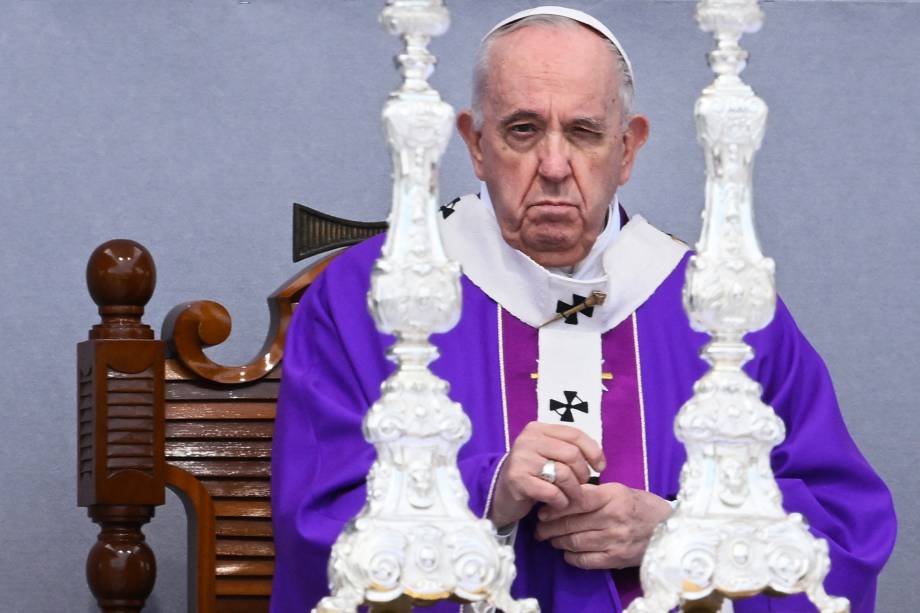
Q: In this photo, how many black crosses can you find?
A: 3